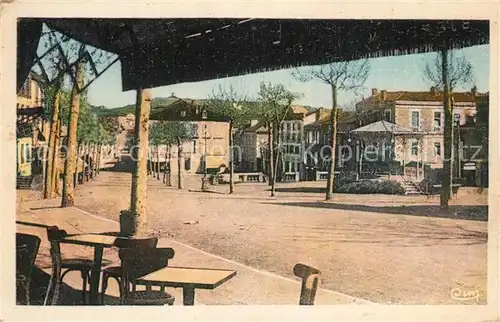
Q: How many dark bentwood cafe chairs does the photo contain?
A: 5